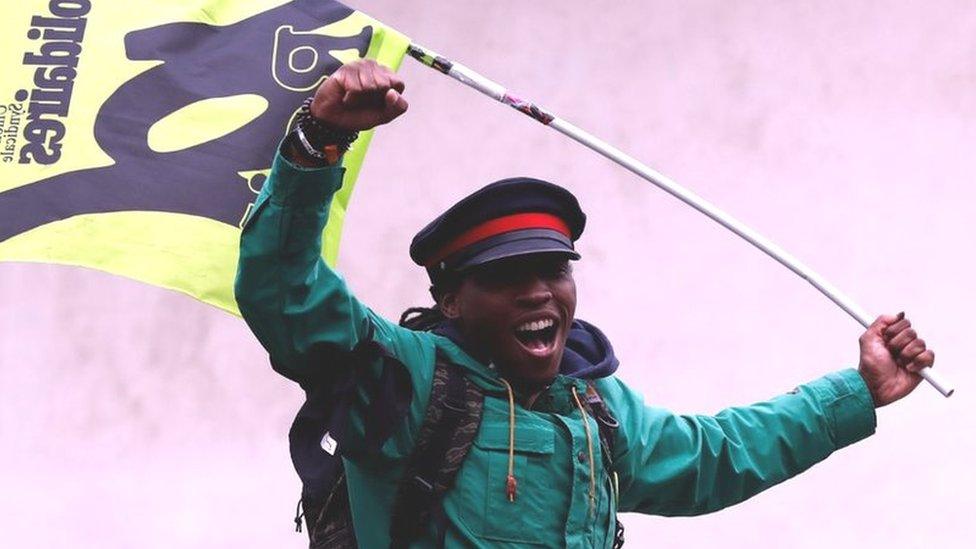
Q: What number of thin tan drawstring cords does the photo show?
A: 2